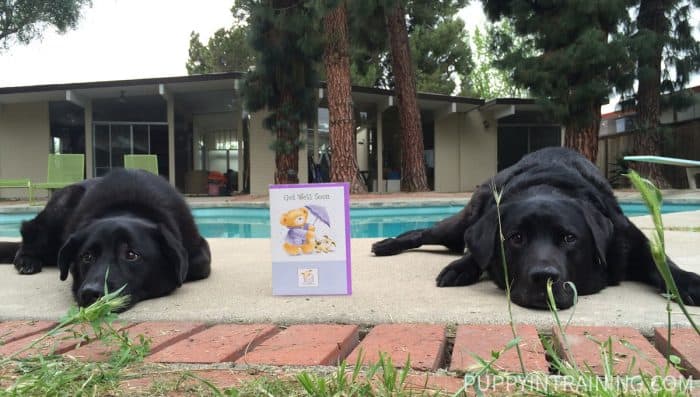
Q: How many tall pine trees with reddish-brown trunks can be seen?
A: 5